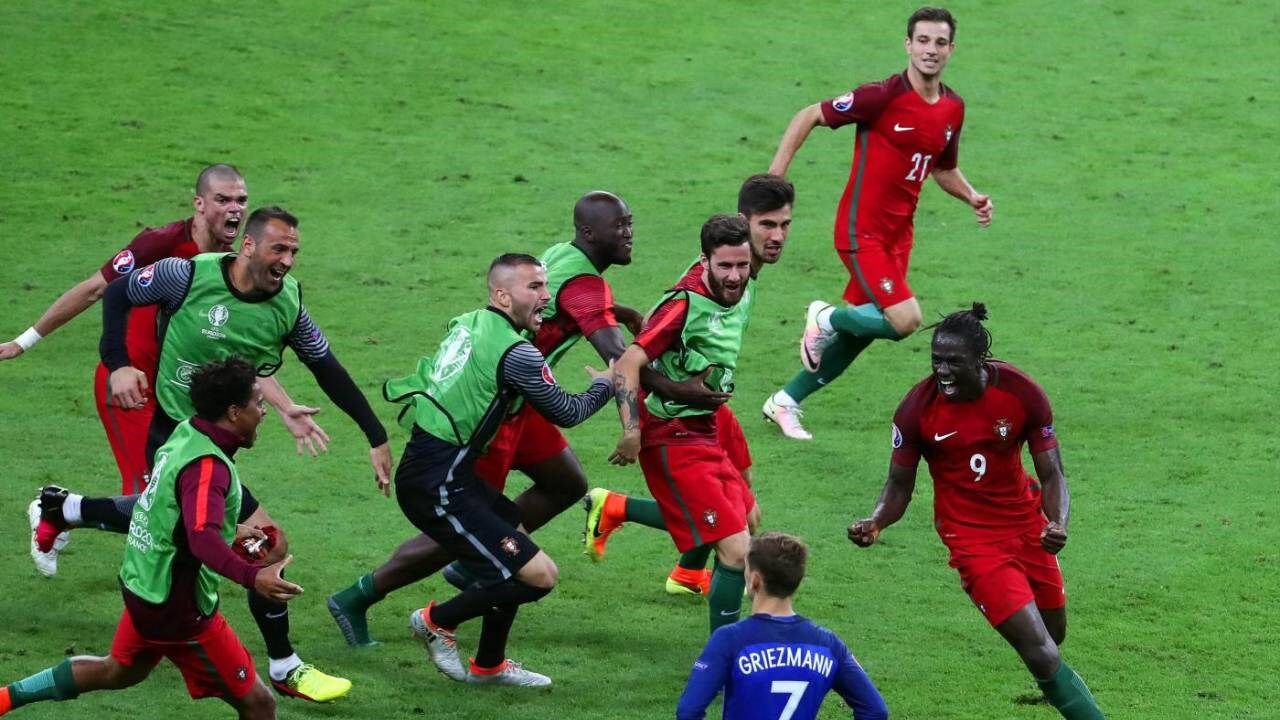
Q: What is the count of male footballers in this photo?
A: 10